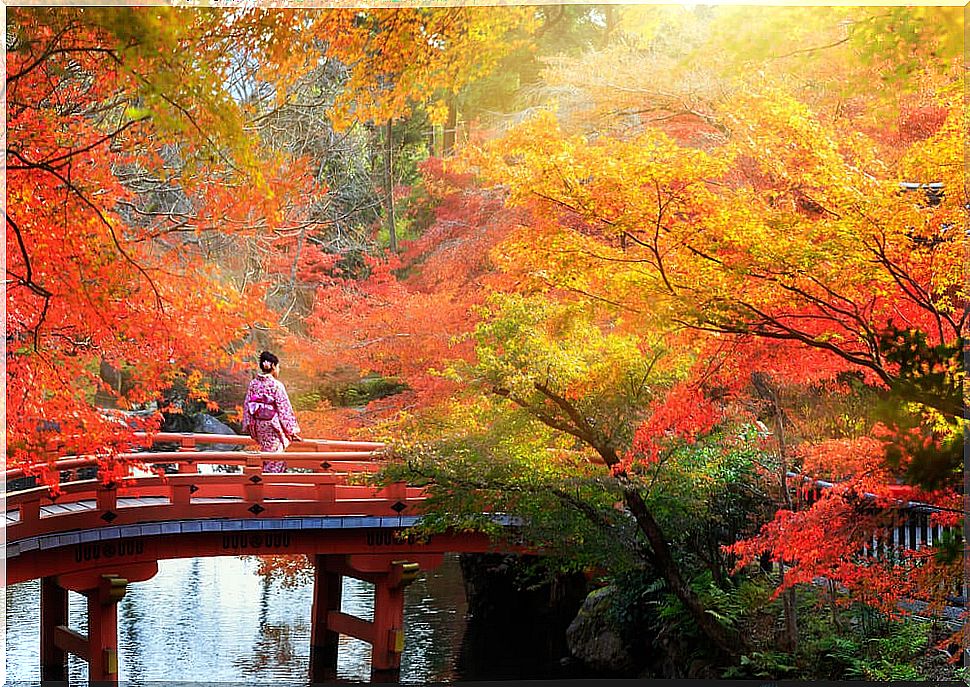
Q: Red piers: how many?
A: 4